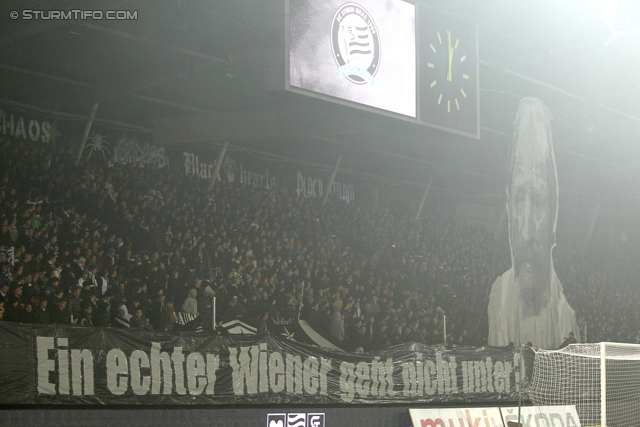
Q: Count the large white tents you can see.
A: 0